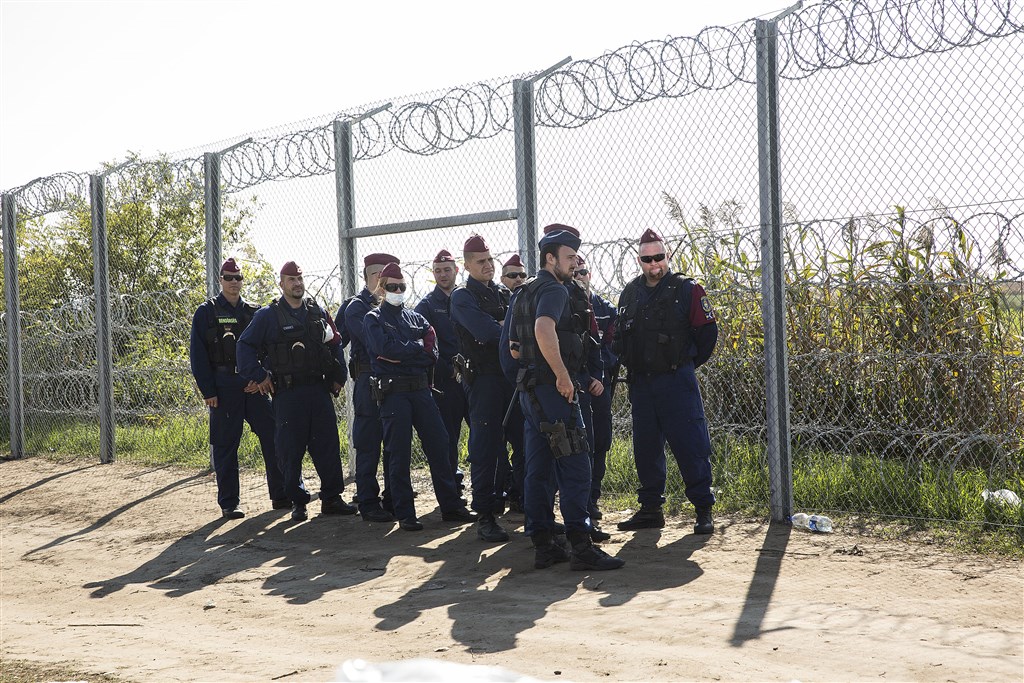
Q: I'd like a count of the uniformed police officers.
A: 11